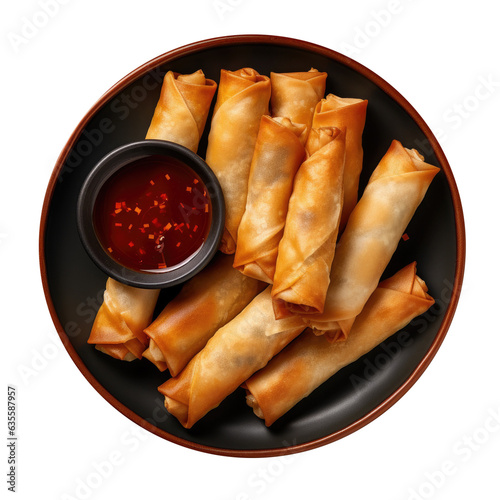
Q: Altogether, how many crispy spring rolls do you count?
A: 11